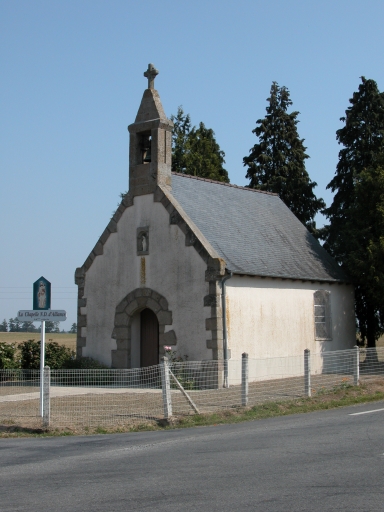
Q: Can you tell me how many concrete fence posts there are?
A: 5